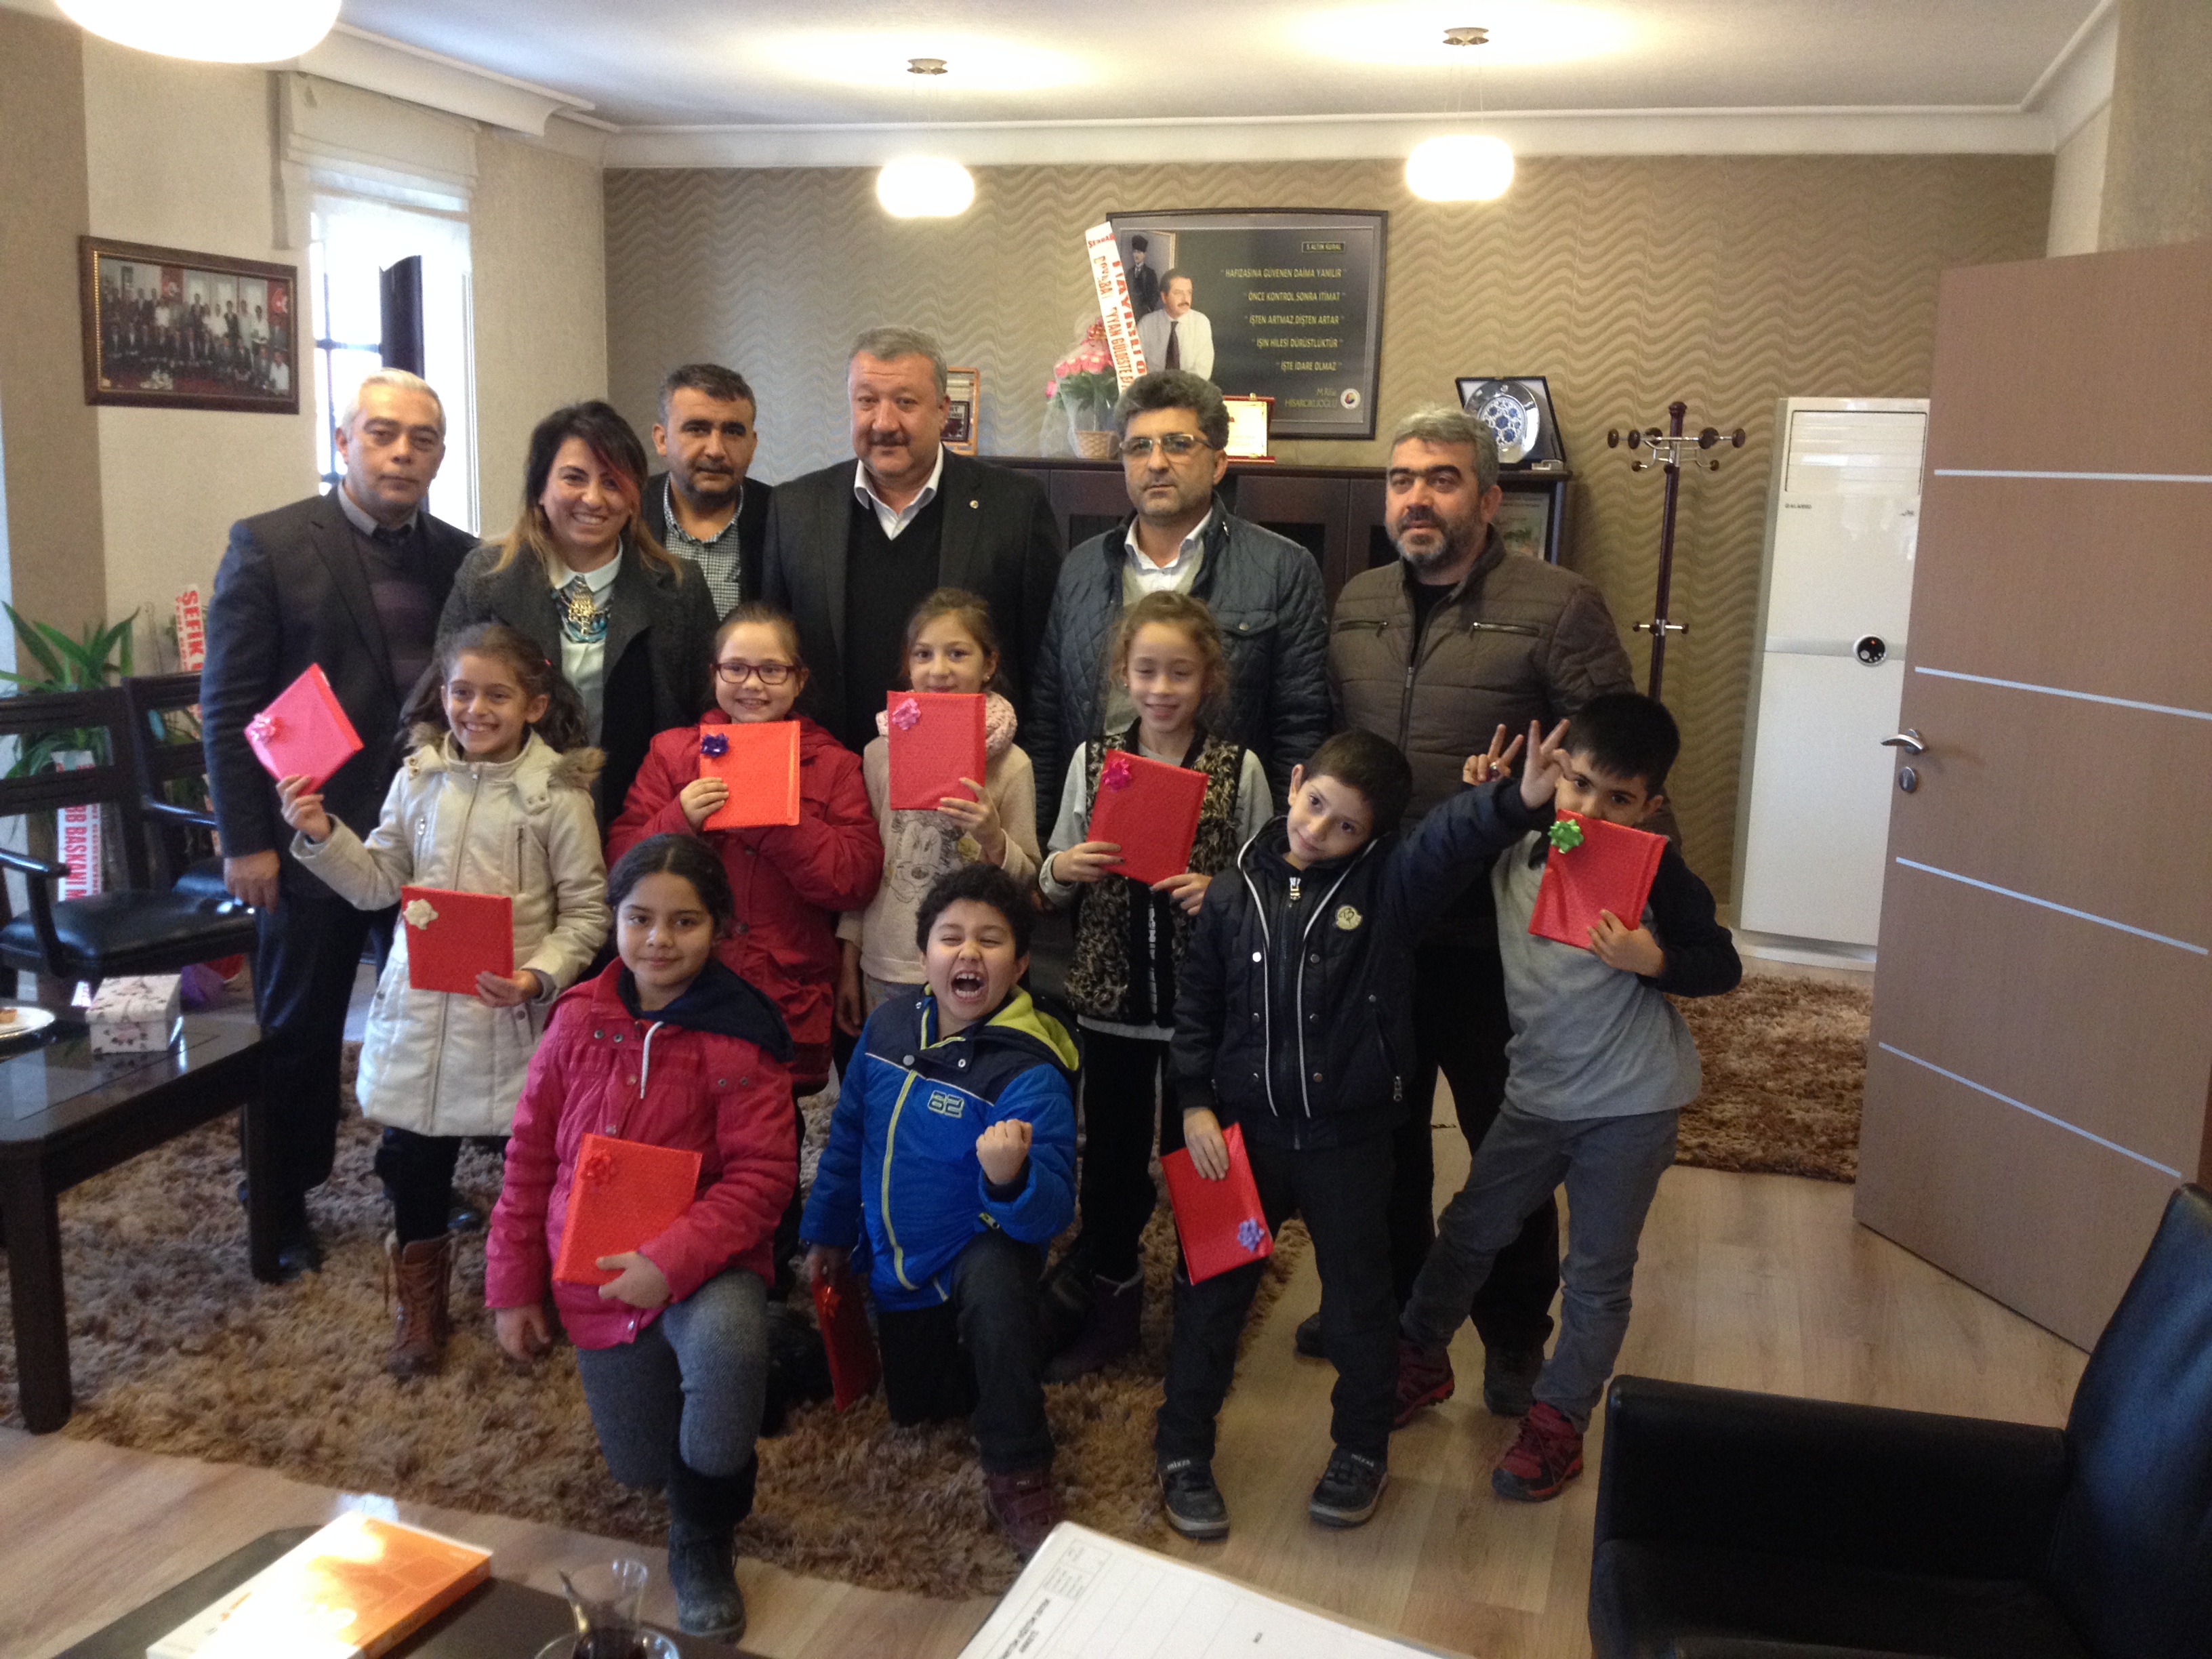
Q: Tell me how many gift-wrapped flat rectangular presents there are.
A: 9